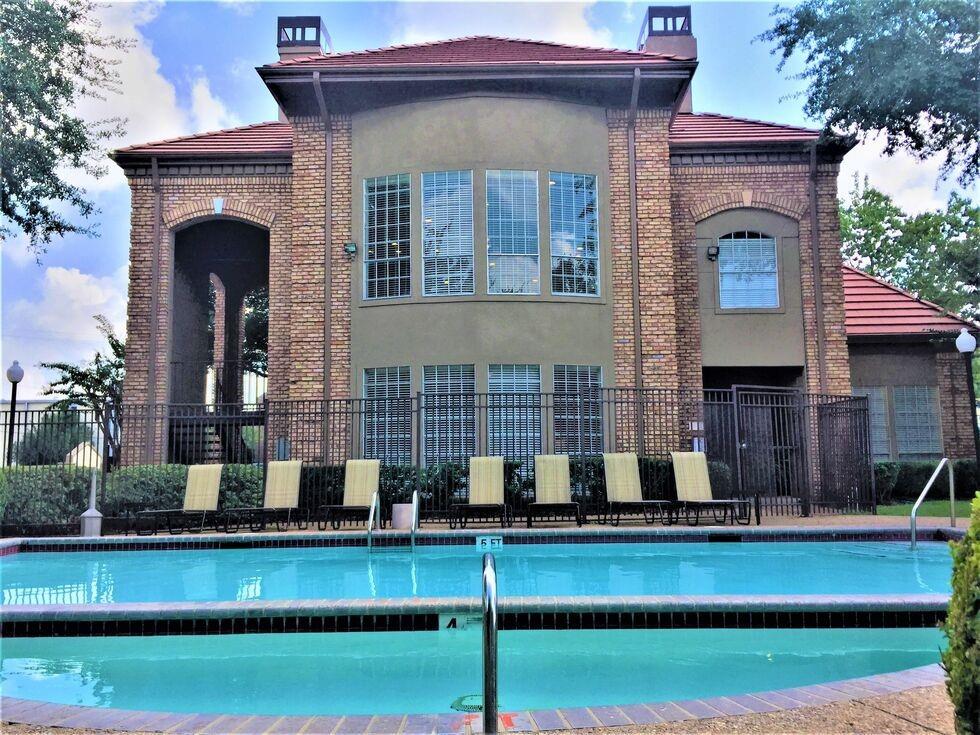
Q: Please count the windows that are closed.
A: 11